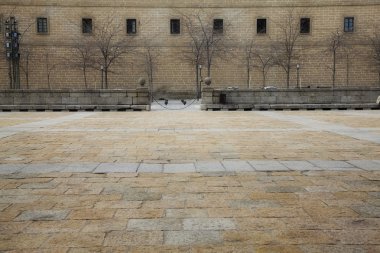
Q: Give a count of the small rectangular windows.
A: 8